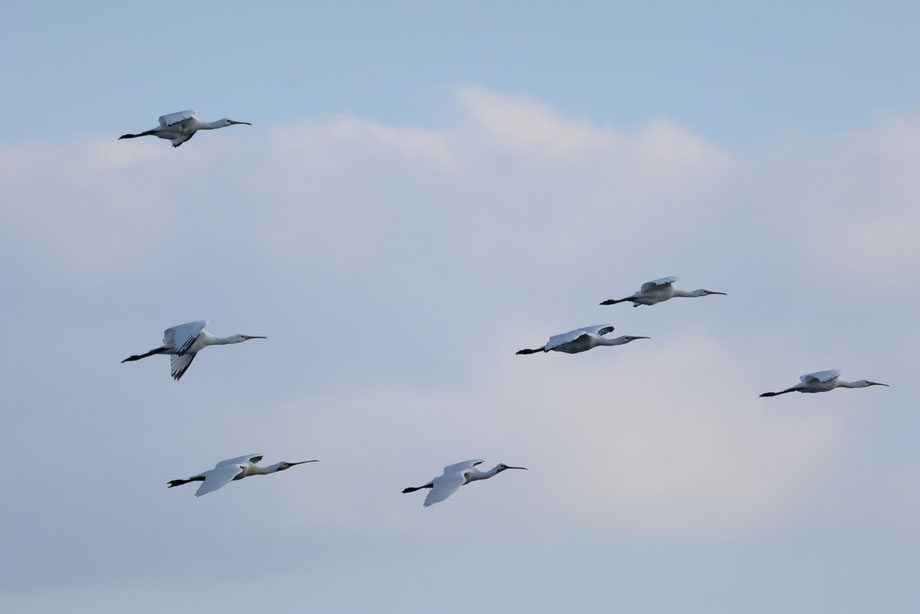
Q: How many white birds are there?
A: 7